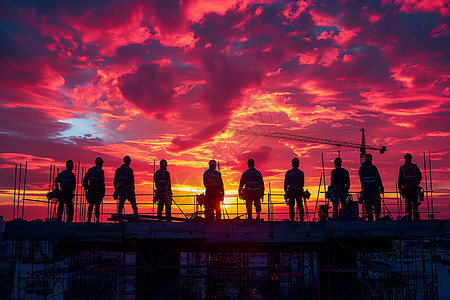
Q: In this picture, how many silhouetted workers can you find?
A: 10